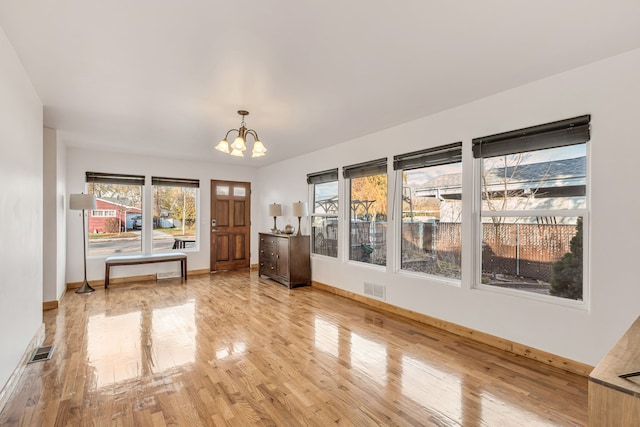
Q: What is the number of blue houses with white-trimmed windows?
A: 0